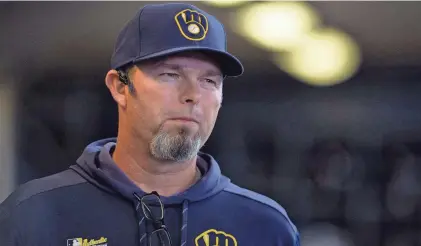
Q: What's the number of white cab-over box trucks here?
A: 0